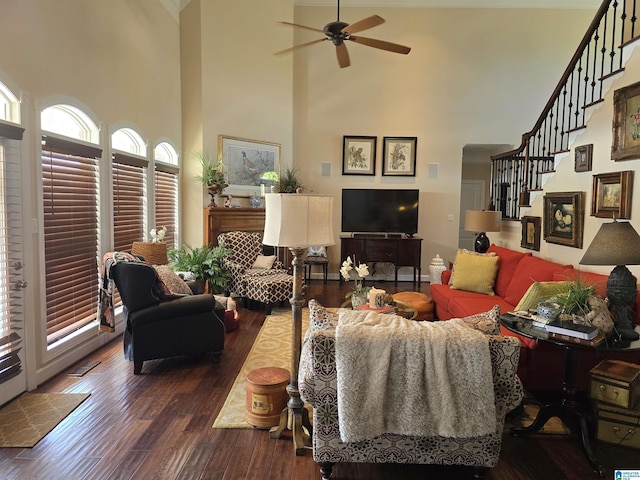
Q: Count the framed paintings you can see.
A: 8